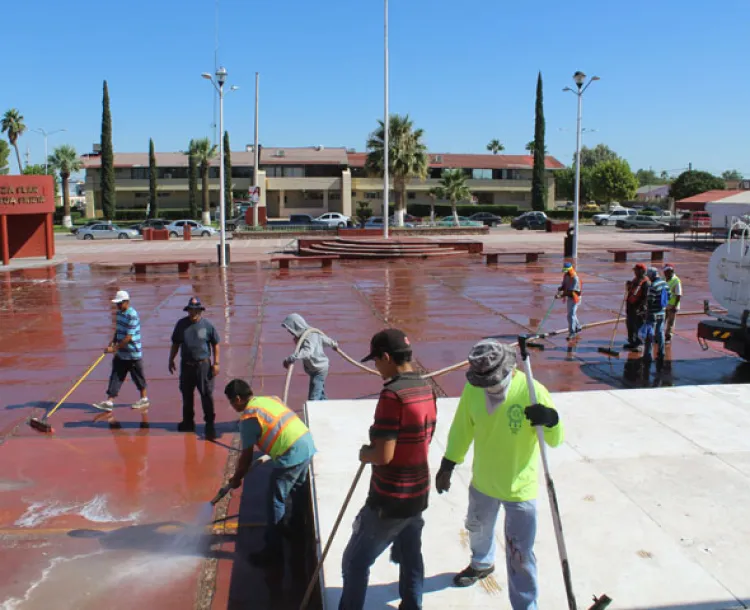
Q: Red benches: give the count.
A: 4